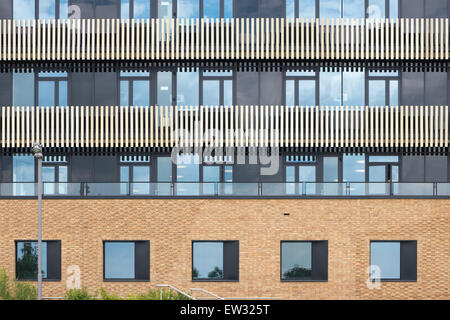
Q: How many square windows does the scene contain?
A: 5